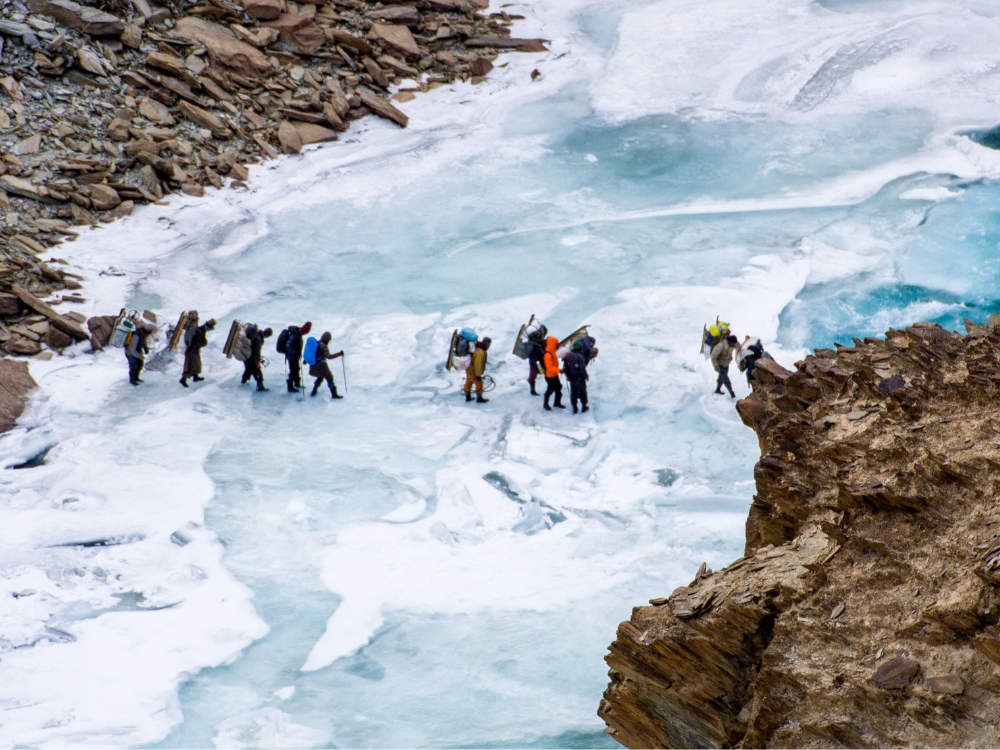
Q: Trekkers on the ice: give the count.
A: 12